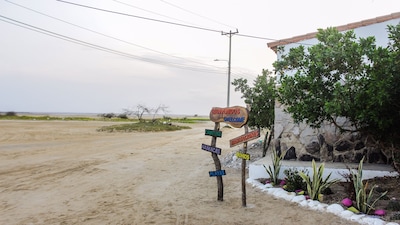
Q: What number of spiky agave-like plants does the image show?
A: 3